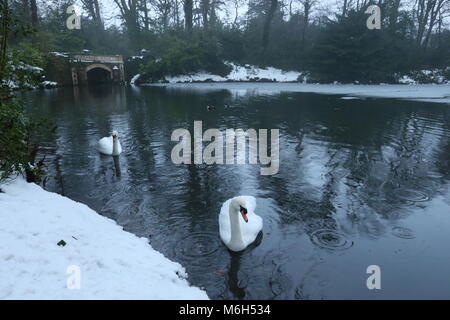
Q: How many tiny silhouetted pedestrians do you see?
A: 0